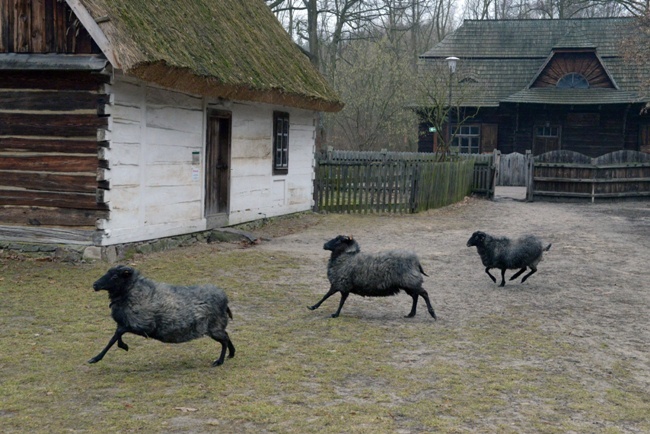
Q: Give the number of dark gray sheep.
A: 3